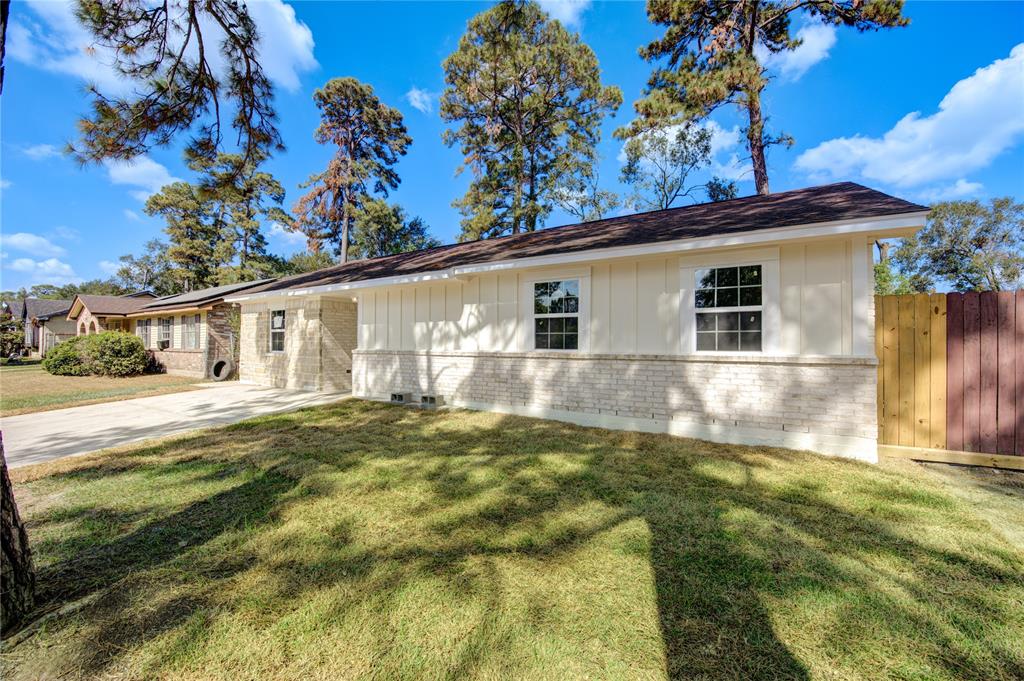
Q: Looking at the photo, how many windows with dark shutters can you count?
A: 3